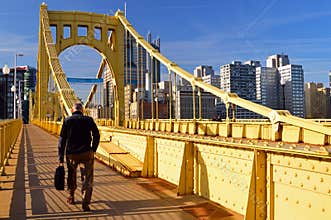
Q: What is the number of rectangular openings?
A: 5